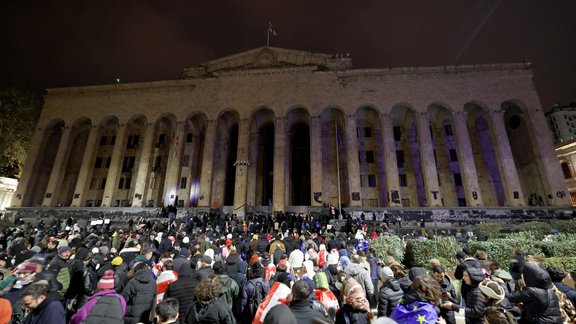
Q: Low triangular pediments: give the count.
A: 1